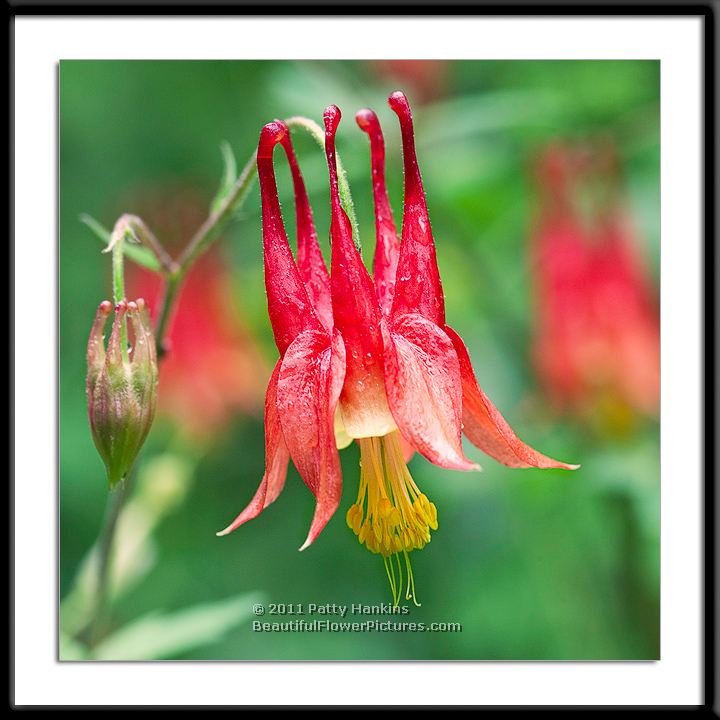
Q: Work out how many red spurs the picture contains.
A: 5